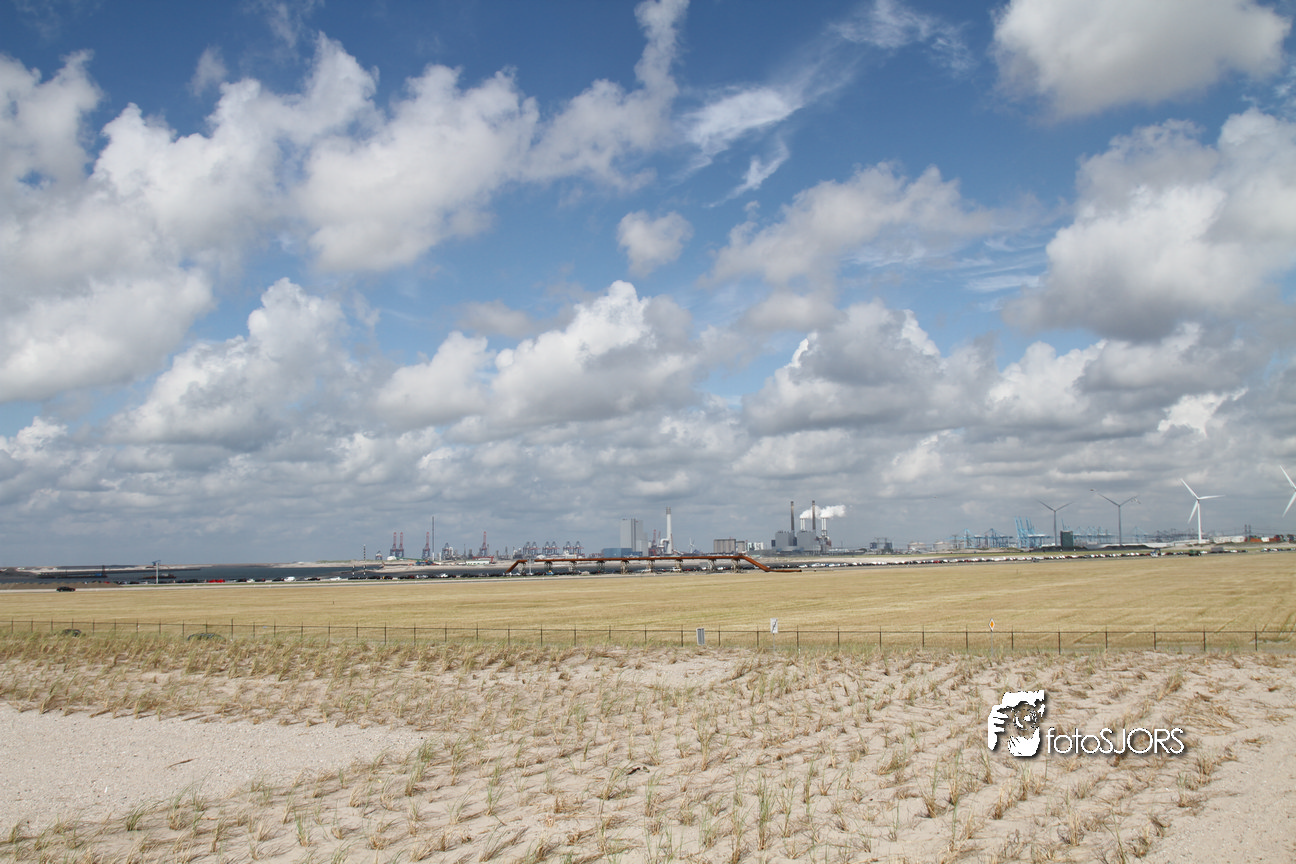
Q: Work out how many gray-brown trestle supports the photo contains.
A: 9